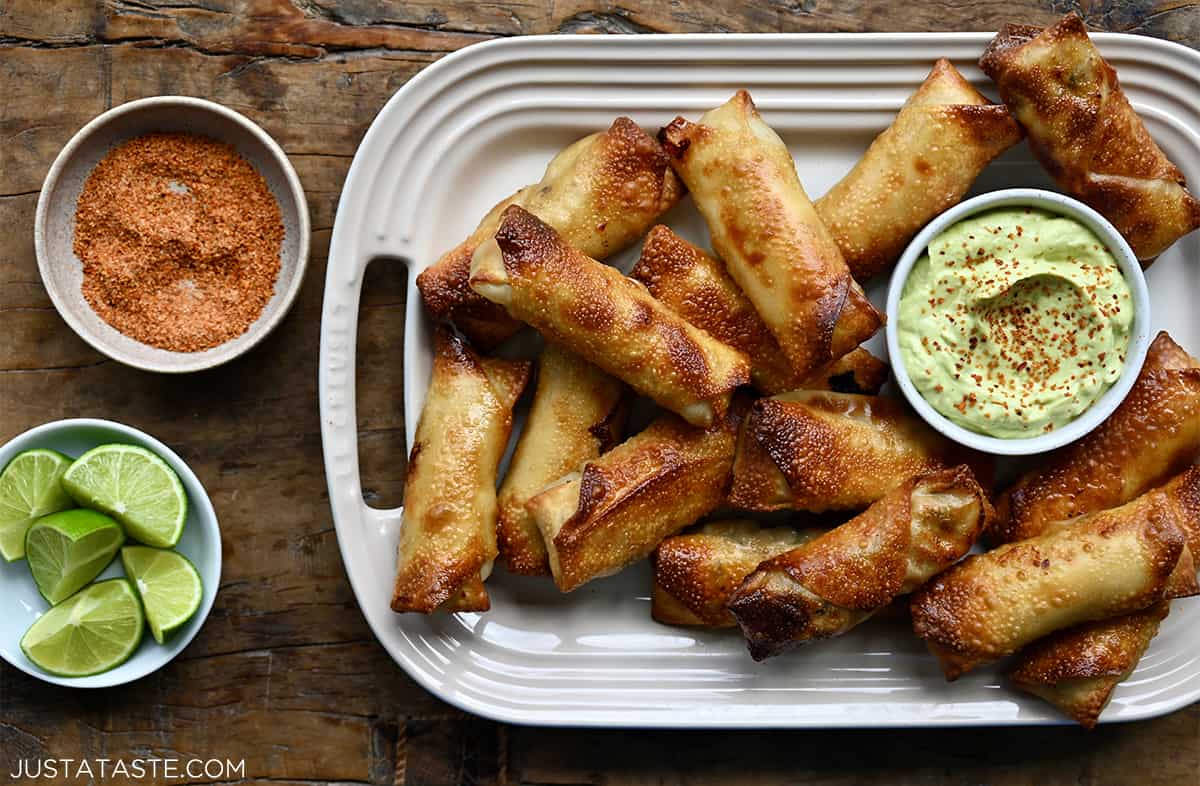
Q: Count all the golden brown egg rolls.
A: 15